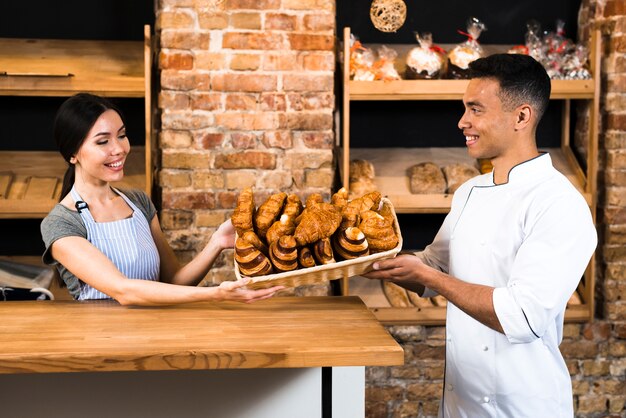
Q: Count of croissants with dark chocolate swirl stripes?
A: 5